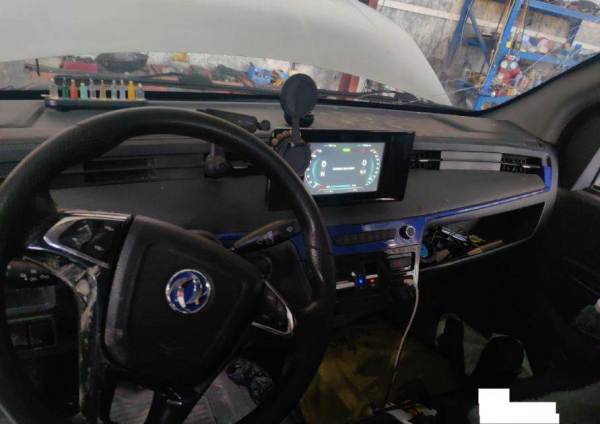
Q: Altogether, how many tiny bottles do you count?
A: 10